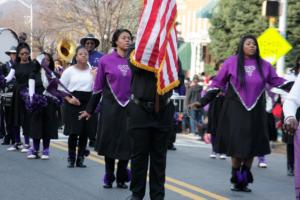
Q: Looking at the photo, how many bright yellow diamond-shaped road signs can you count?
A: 1